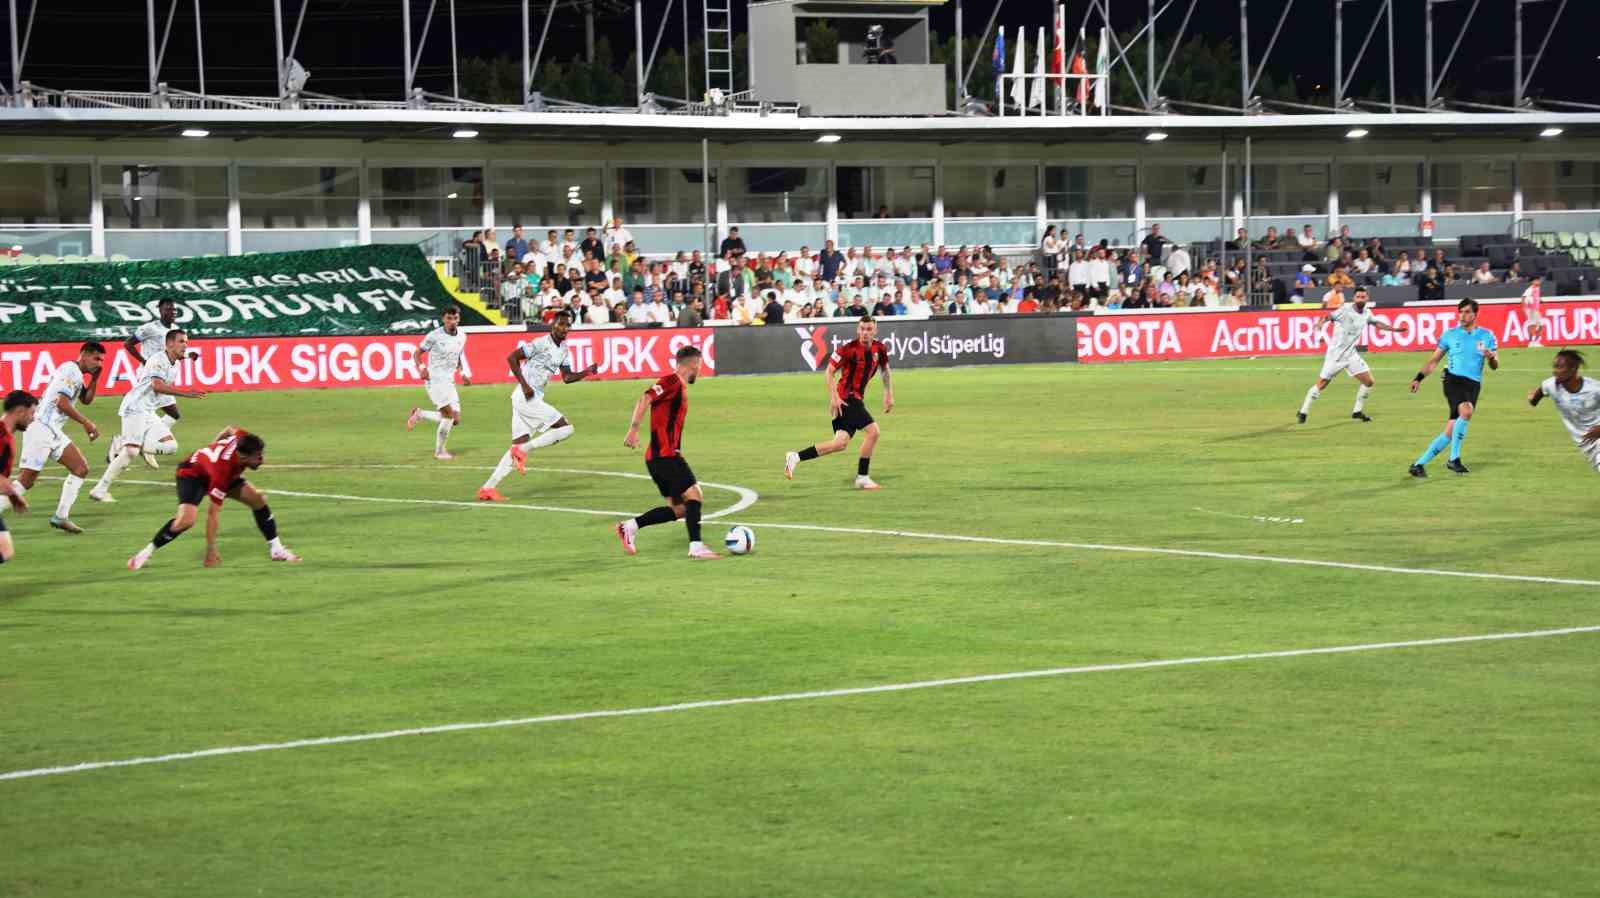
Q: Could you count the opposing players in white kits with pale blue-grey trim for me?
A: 7